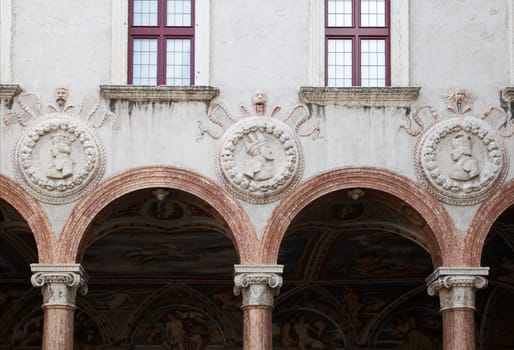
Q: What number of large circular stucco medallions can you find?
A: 3